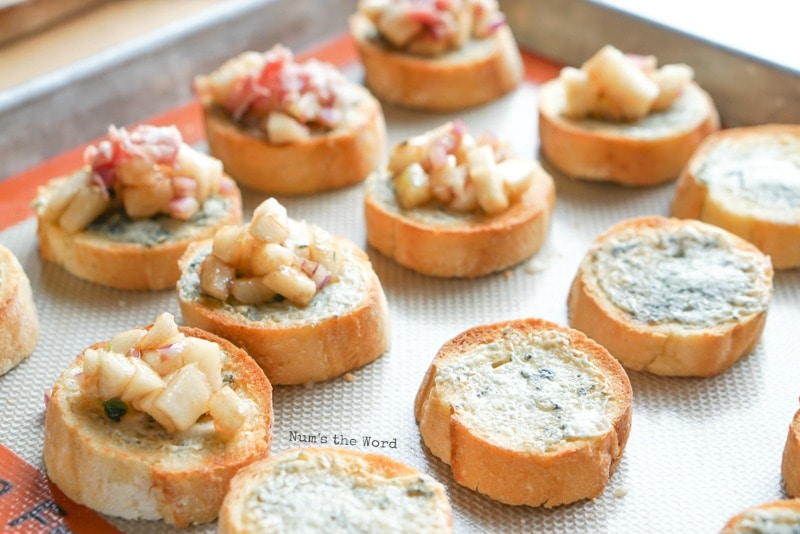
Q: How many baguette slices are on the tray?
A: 14